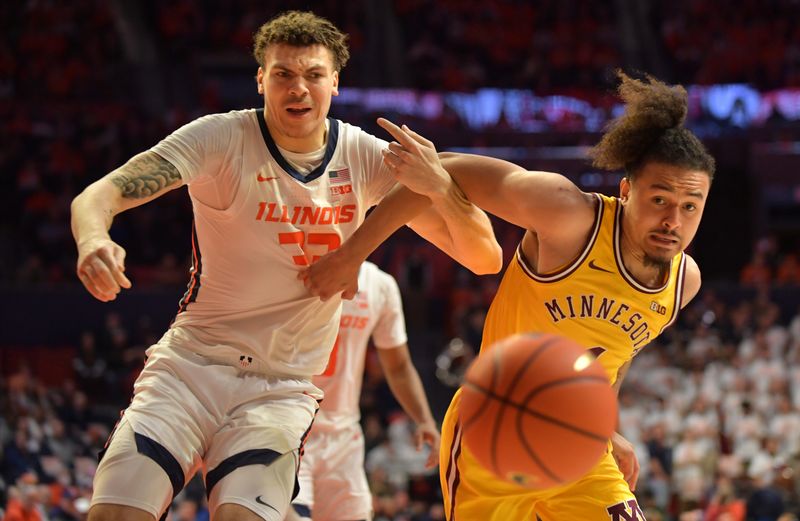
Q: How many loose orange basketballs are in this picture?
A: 1